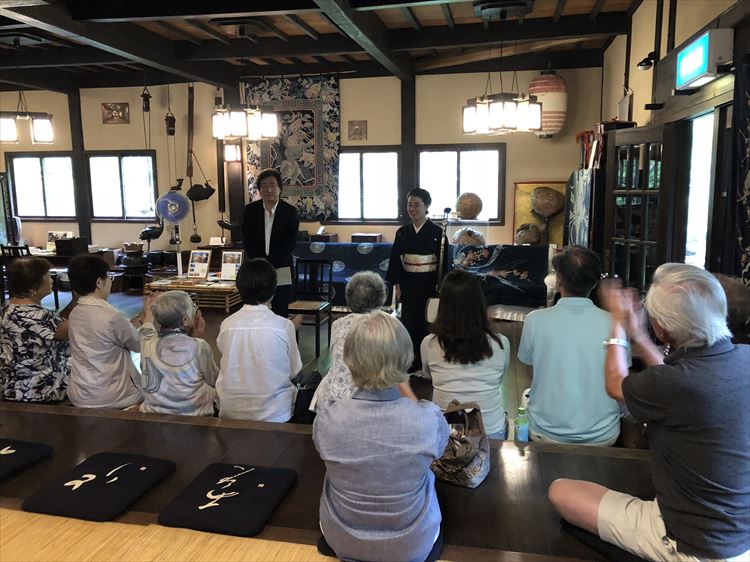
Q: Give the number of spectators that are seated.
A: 9